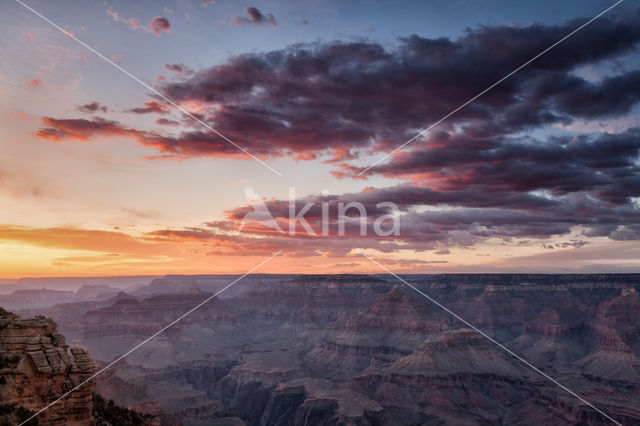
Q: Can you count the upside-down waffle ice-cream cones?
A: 0